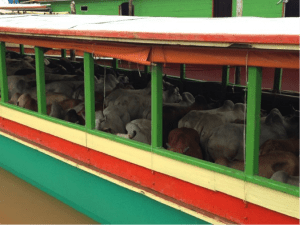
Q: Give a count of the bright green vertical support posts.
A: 5